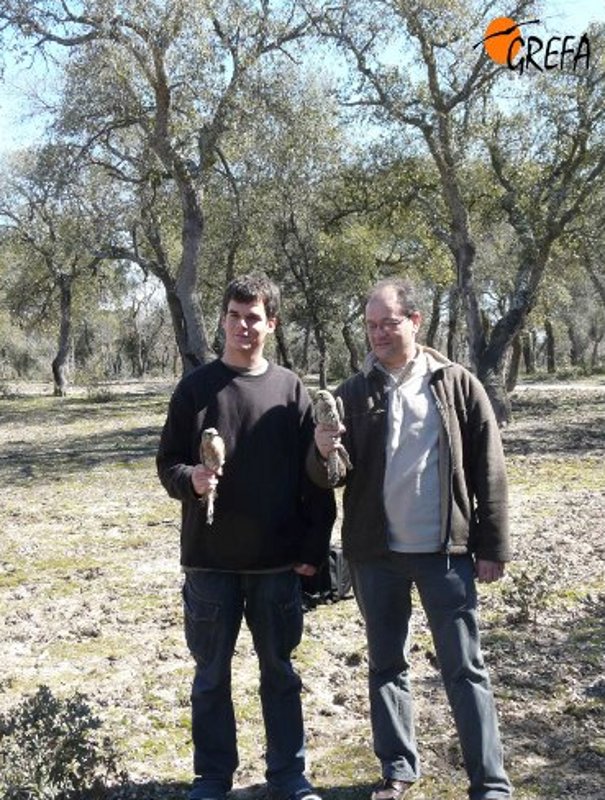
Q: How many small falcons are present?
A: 2